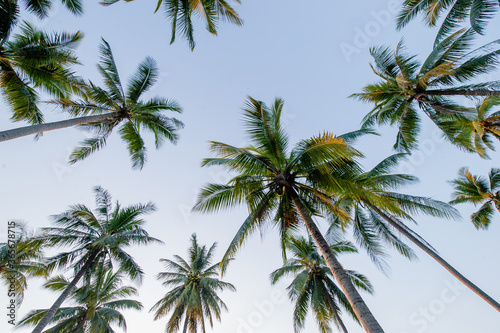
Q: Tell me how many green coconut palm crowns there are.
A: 15